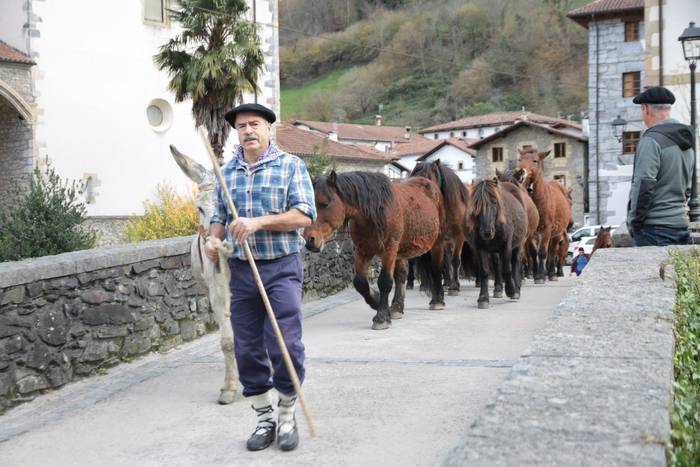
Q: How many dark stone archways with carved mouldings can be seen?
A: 1